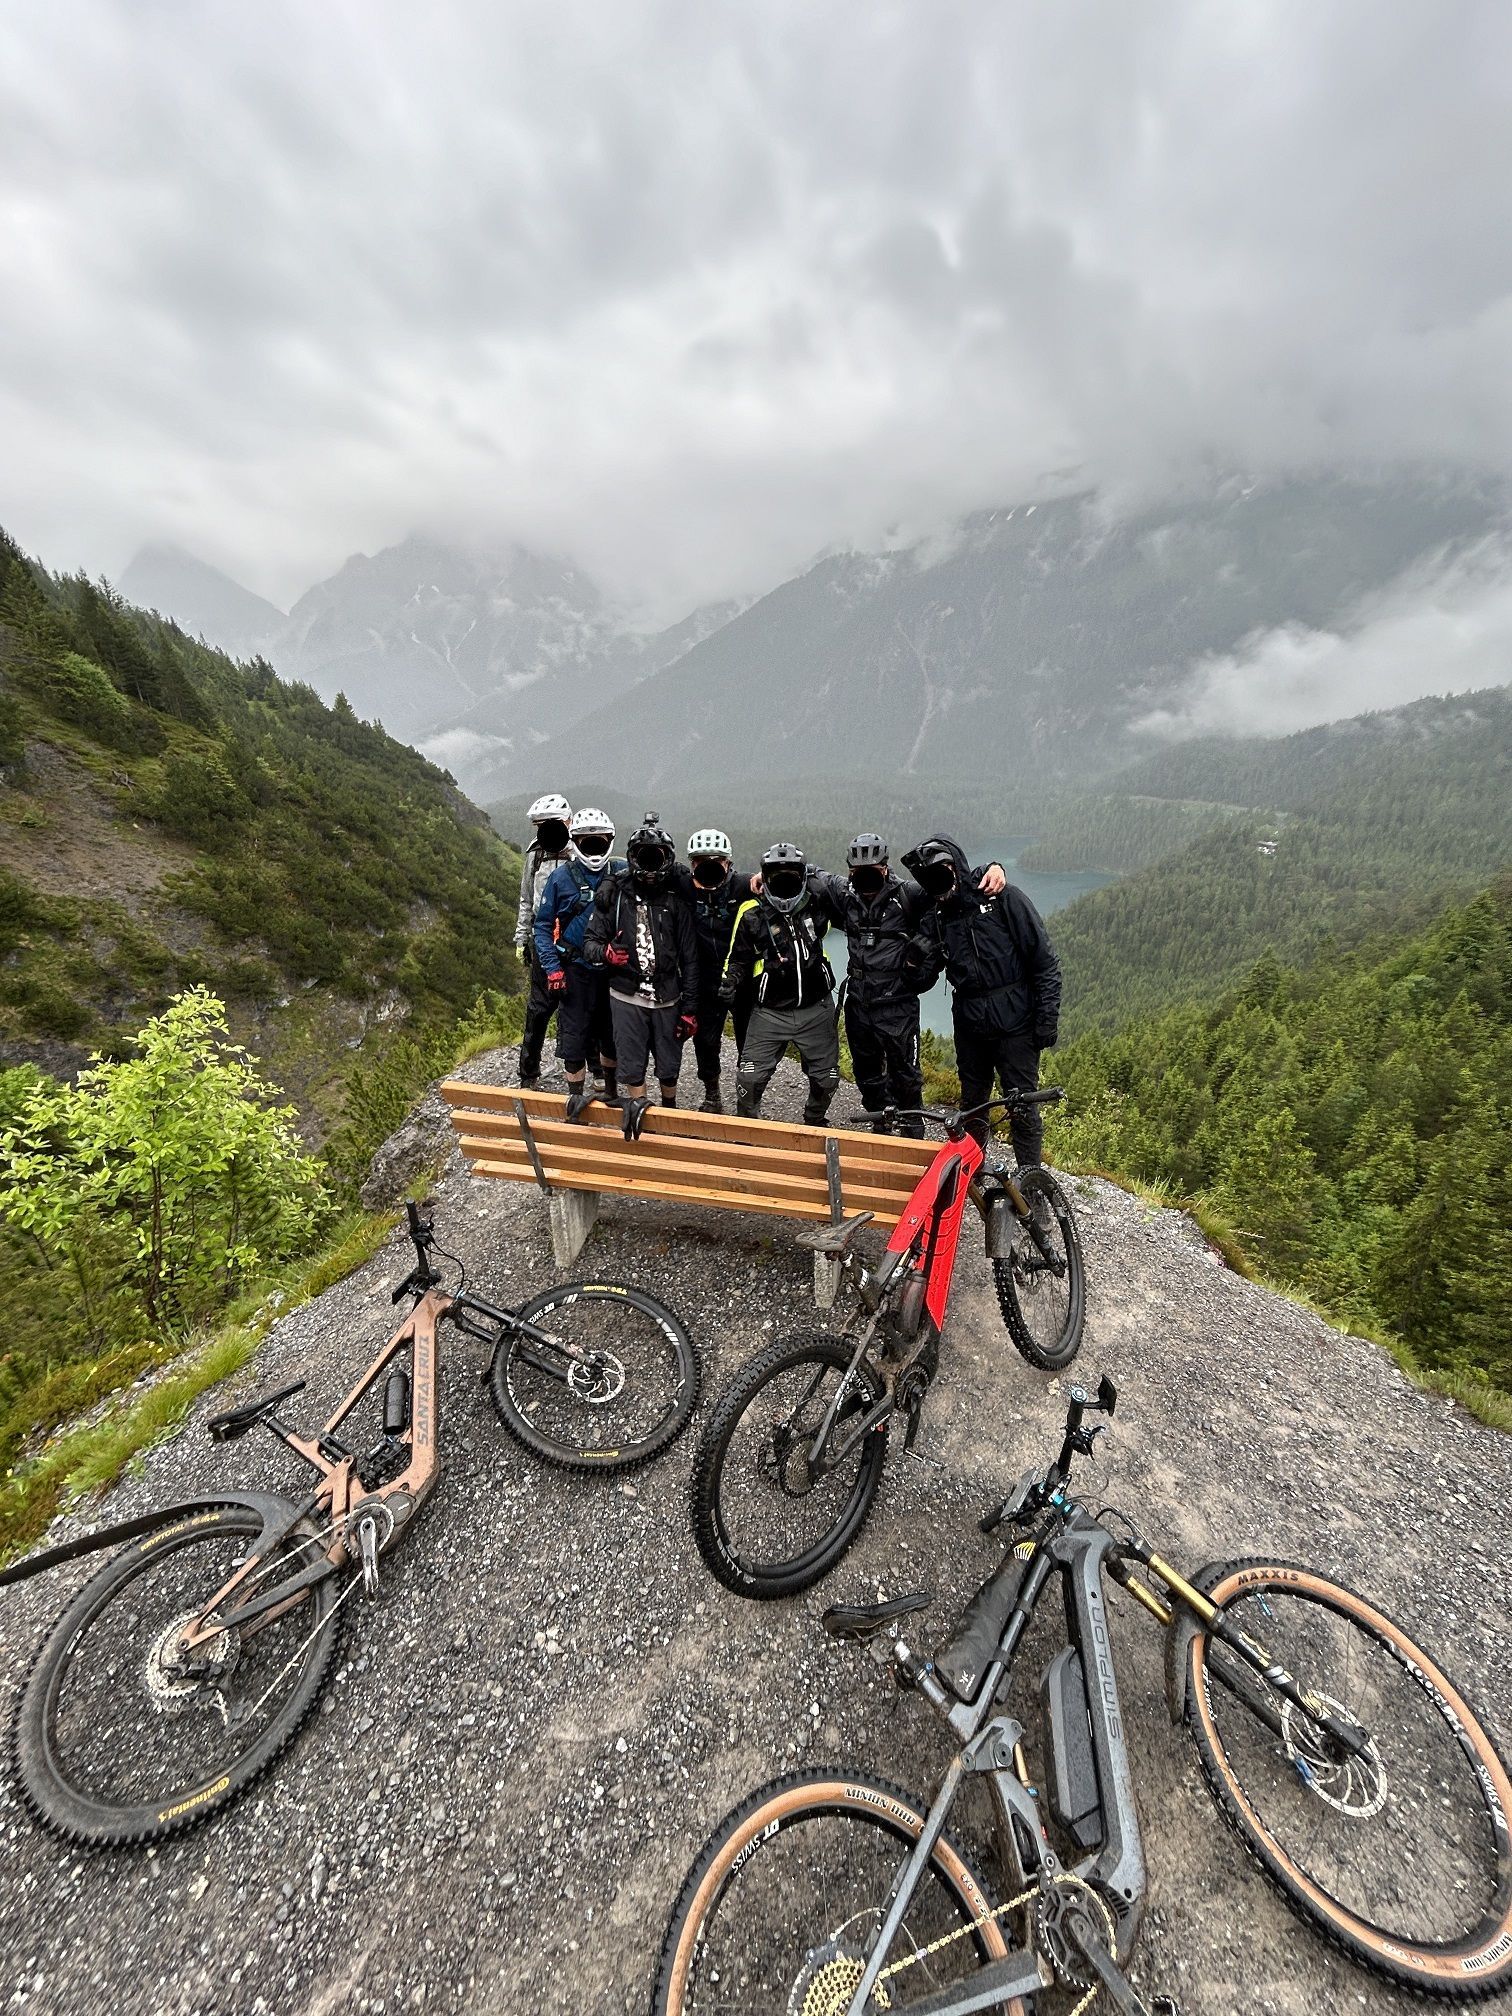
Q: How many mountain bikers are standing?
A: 7